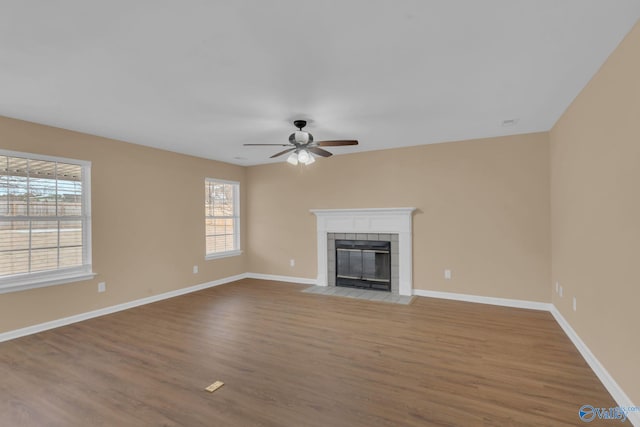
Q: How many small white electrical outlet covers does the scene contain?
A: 7